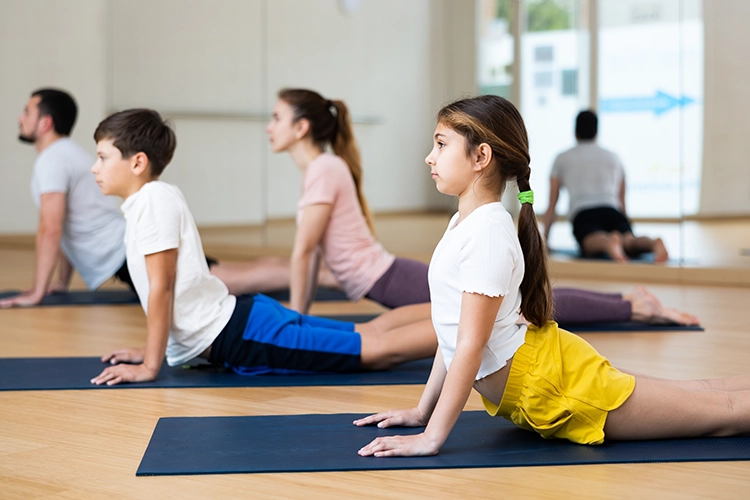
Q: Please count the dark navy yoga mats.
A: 4